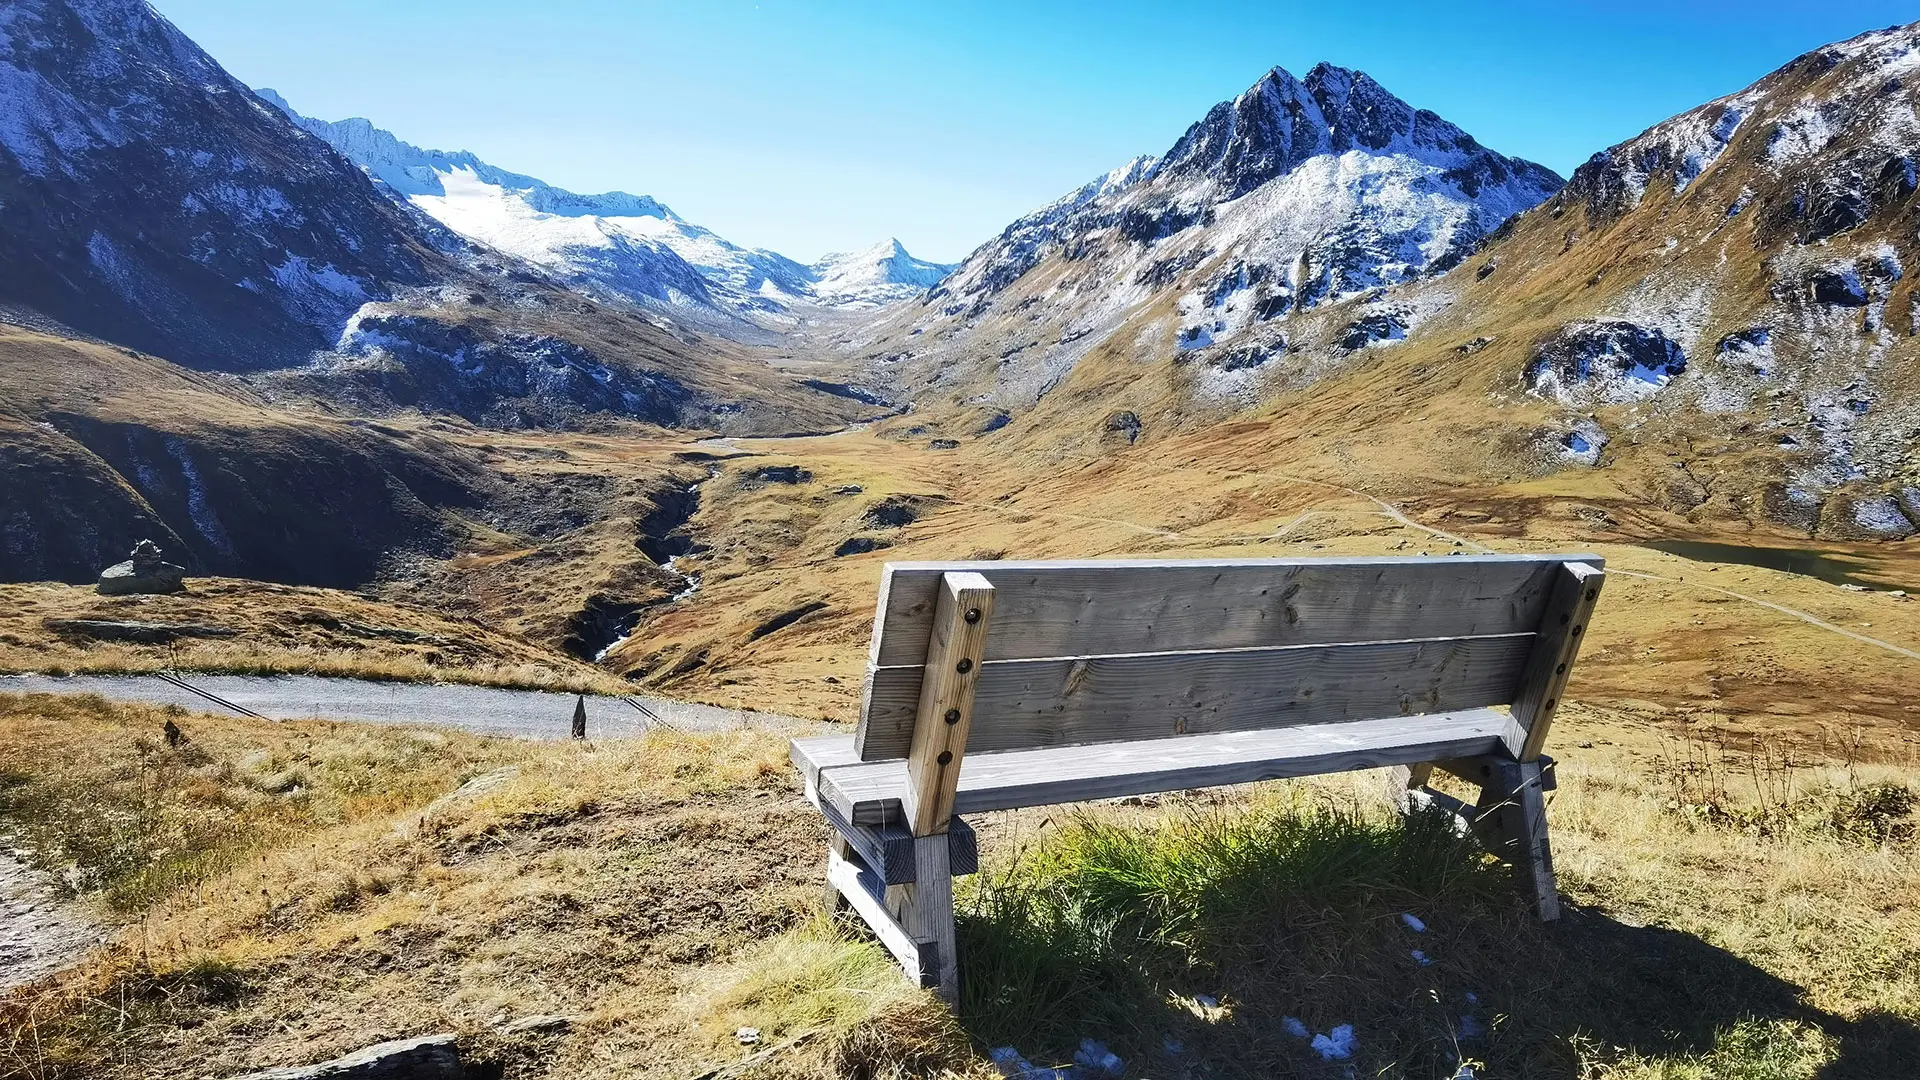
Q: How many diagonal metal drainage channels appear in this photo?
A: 2